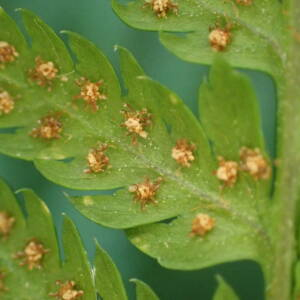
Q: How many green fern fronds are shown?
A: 3